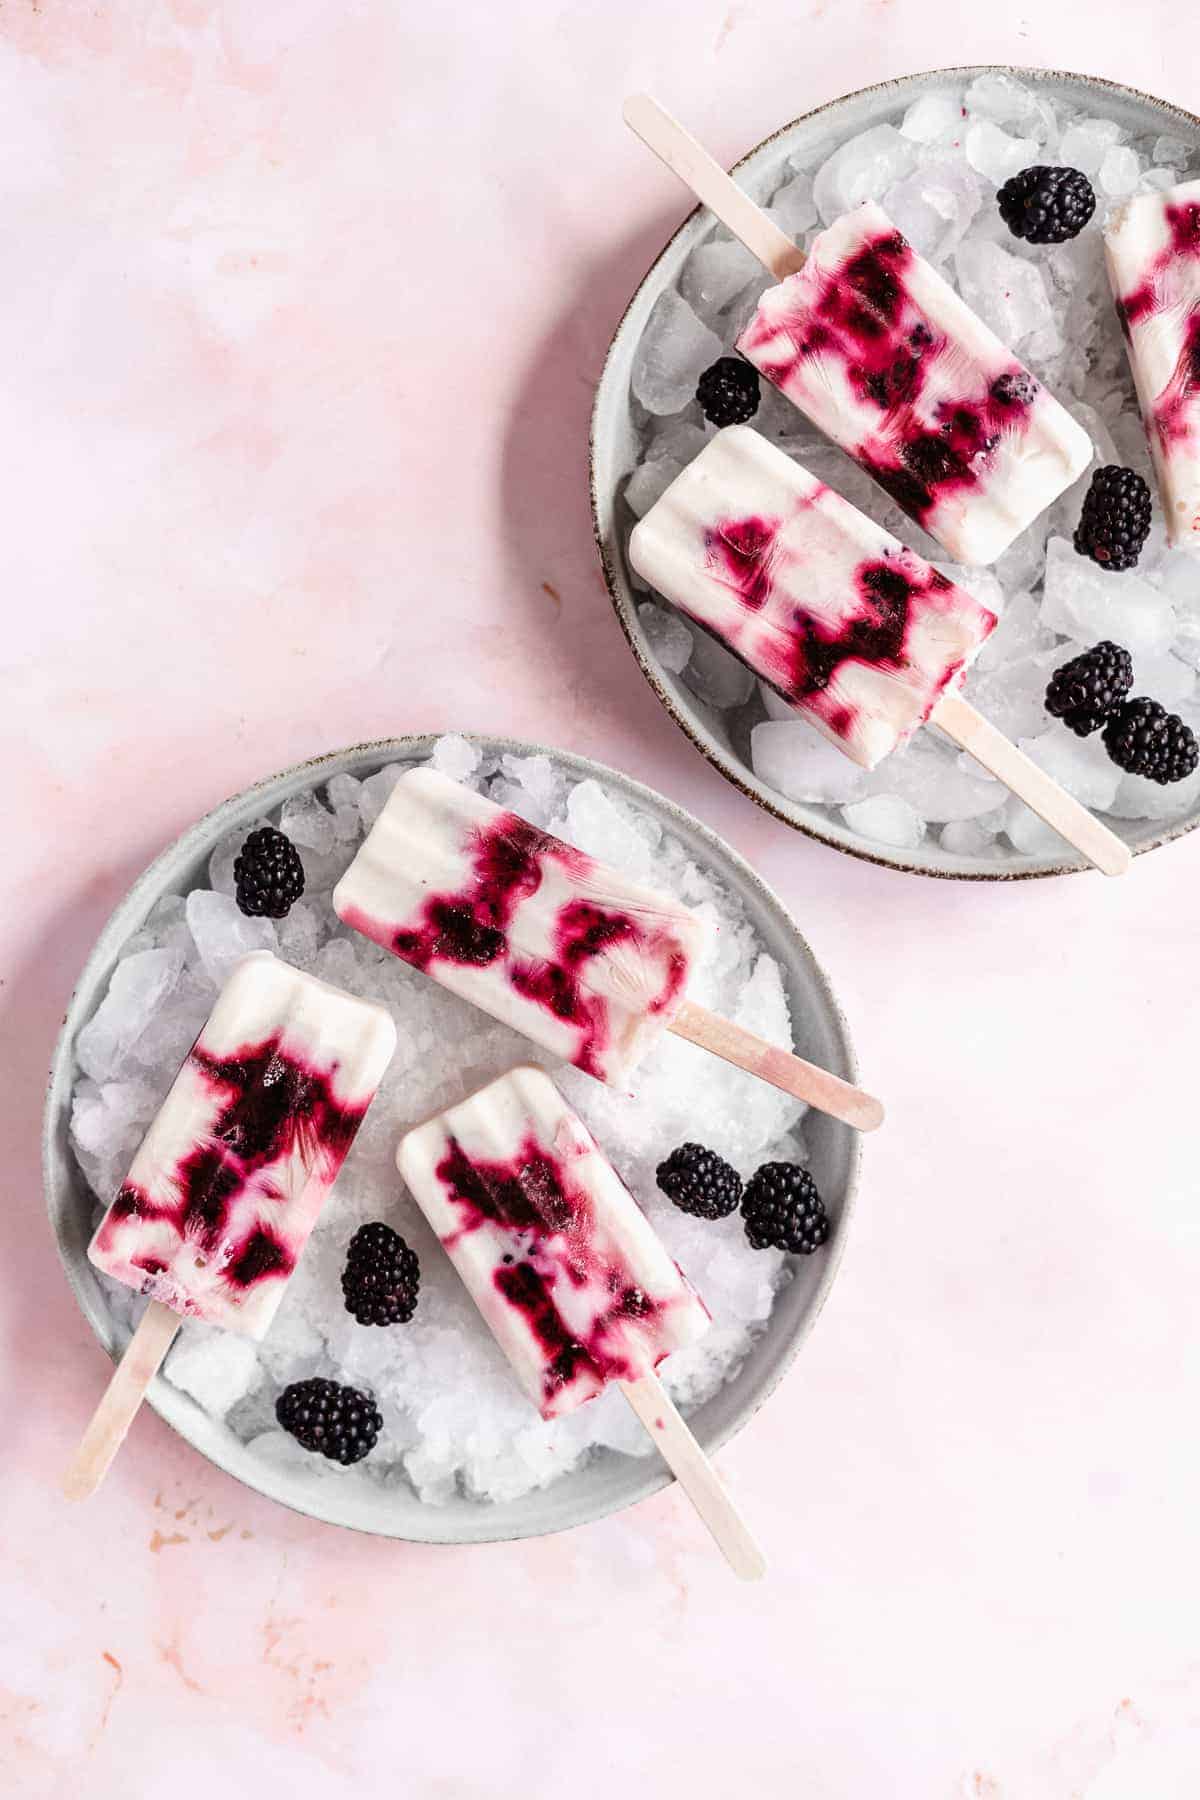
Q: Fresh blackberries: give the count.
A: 10